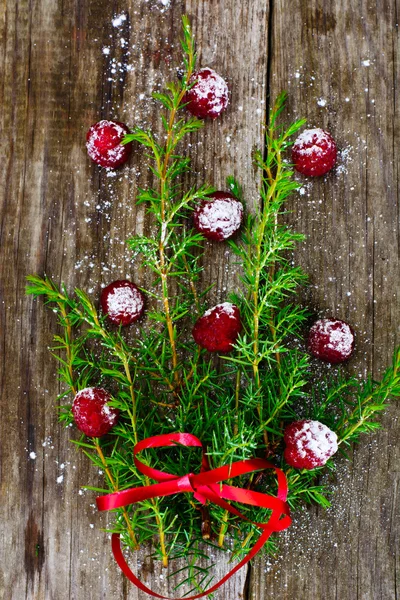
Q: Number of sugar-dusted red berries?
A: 9